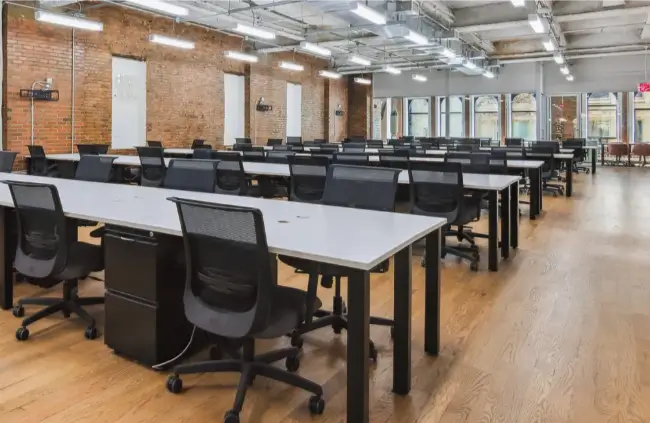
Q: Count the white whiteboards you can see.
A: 3